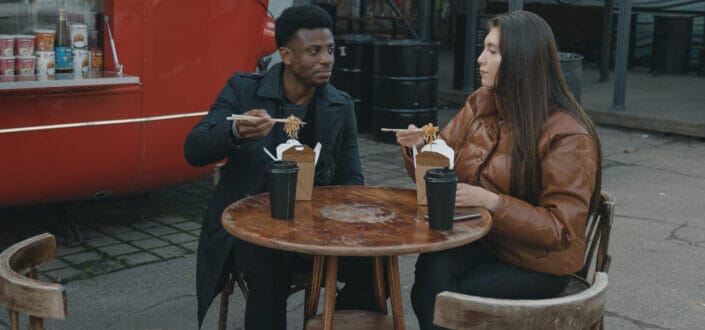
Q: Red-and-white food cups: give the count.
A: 4